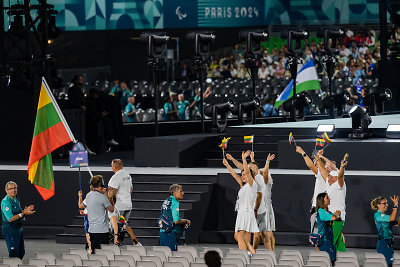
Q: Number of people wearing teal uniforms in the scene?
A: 10